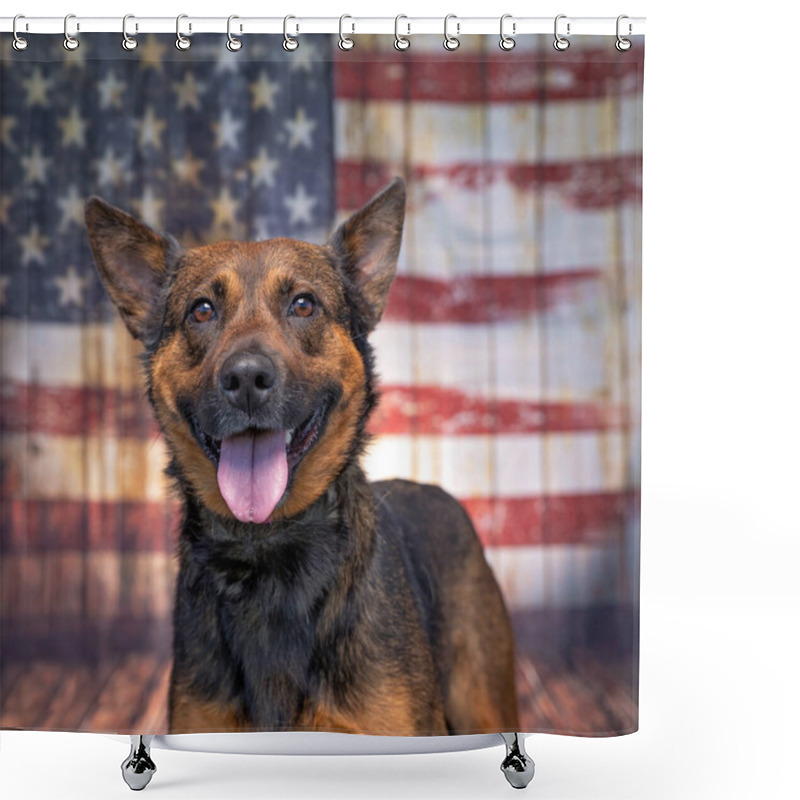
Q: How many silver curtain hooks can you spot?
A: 12